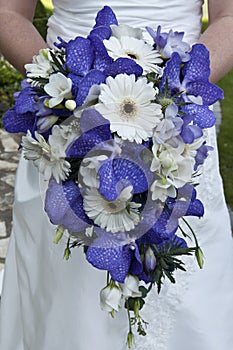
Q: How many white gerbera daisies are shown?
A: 4